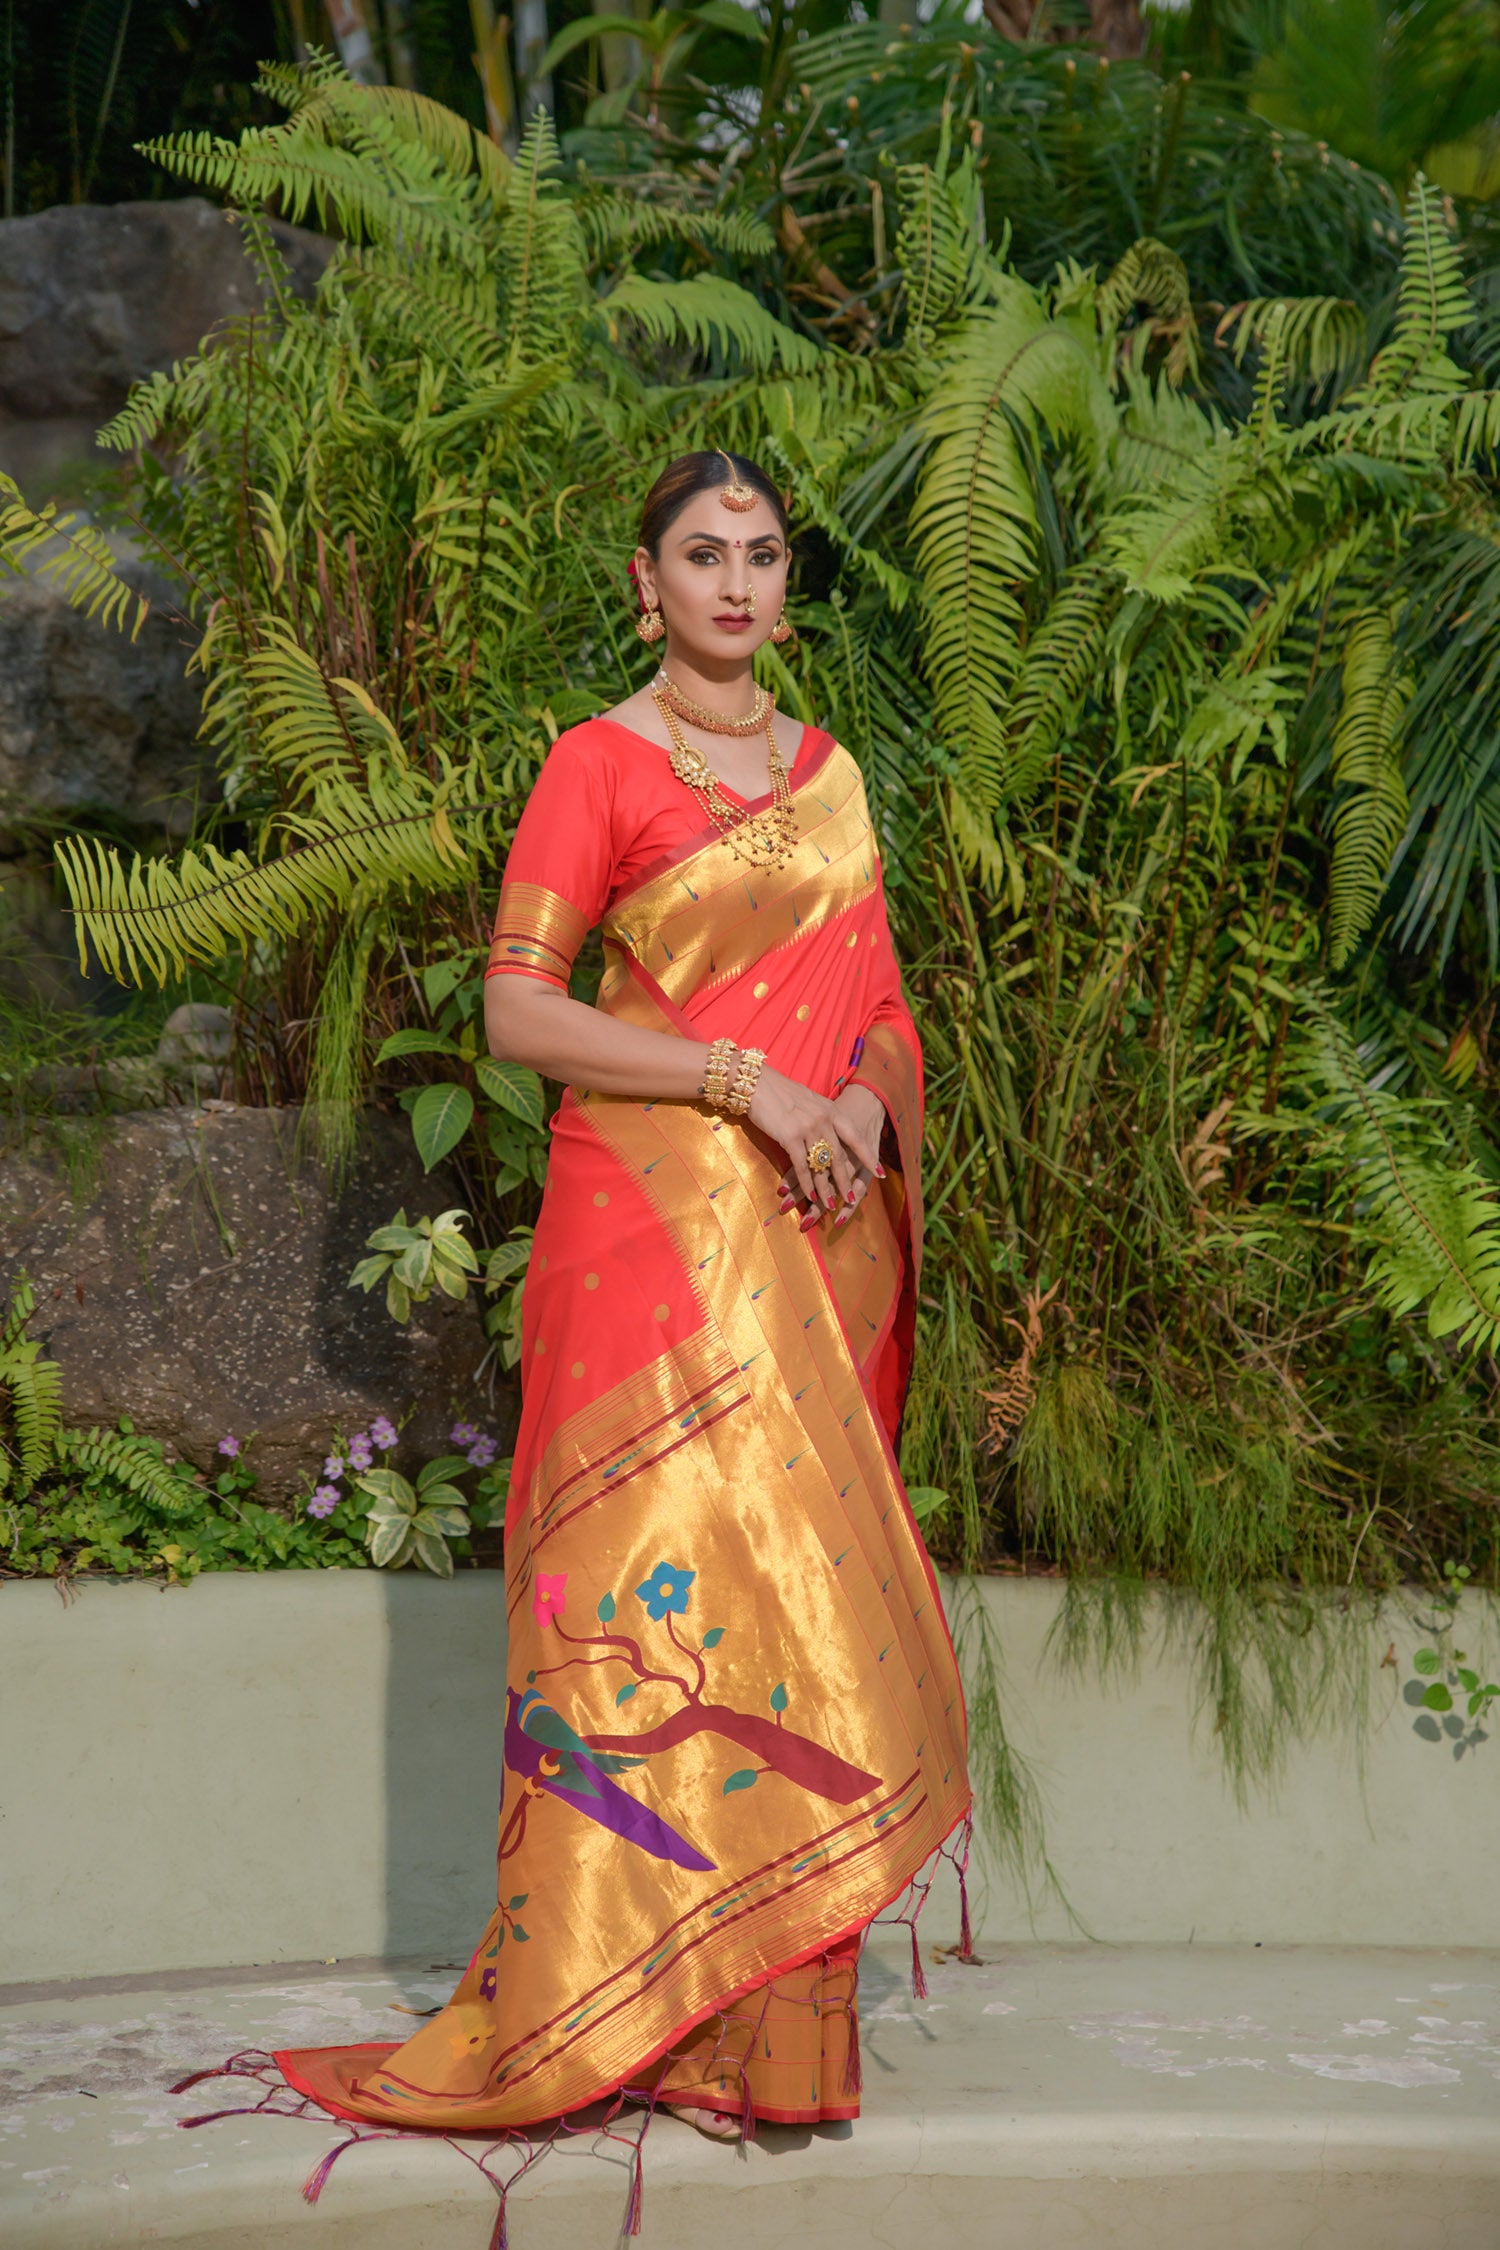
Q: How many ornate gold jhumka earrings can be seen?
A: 2